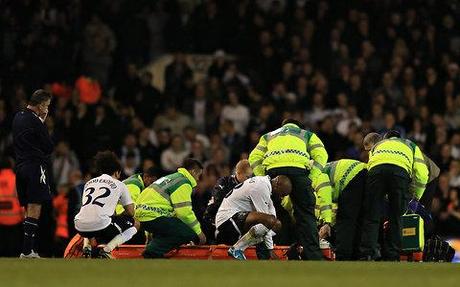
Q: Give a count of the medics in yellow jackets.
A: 5